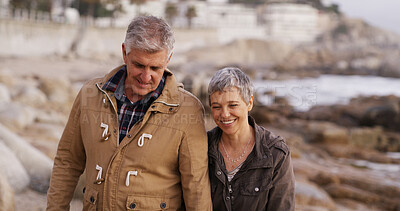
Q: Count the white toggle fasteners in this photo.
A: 4